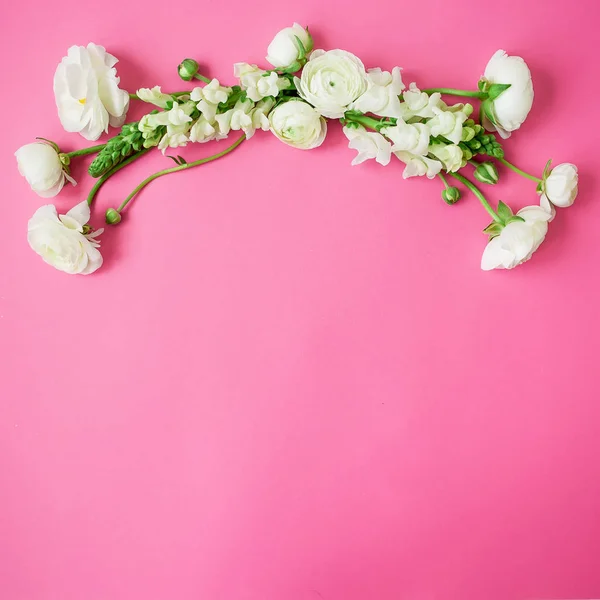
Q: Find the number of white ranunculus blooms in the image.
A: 9